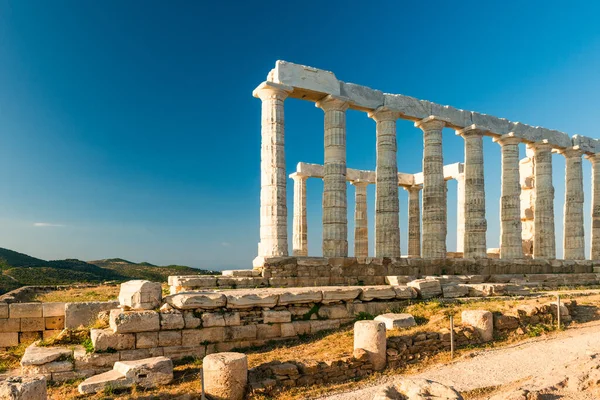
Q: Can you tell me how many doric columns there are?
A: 13